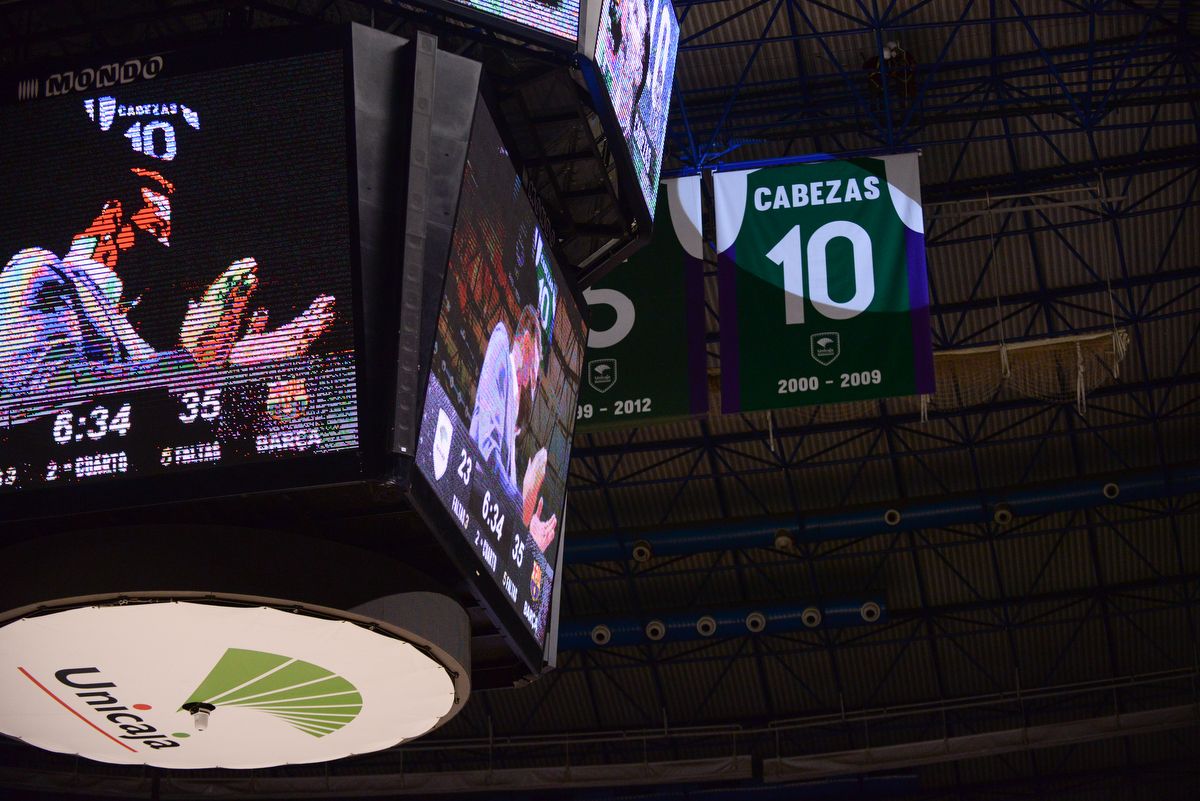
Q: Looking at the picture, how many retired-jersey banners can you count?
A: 2